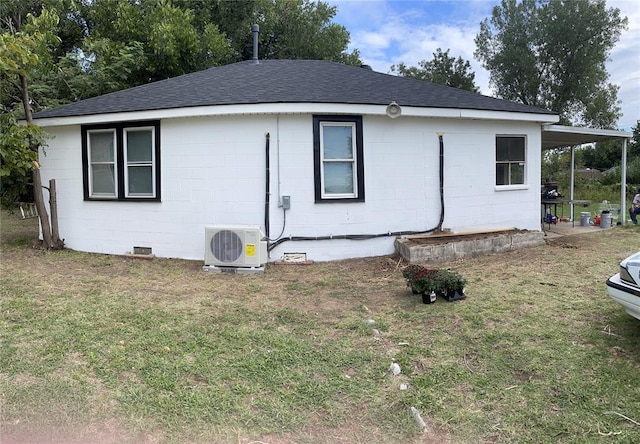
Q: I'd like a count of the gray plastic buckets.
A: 2